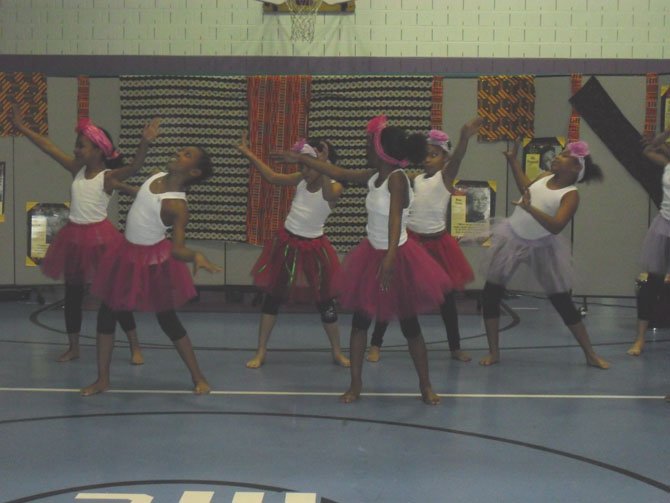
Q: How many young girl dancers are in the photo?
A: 7